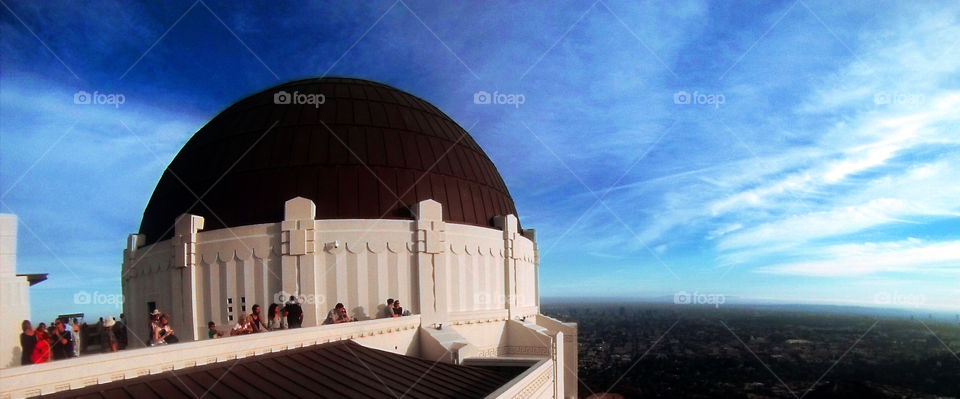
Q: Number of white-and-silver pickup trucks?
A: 0